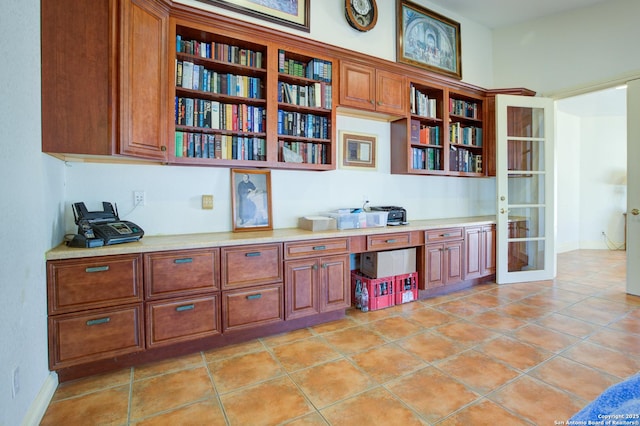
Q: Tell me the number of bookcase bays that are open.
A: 4